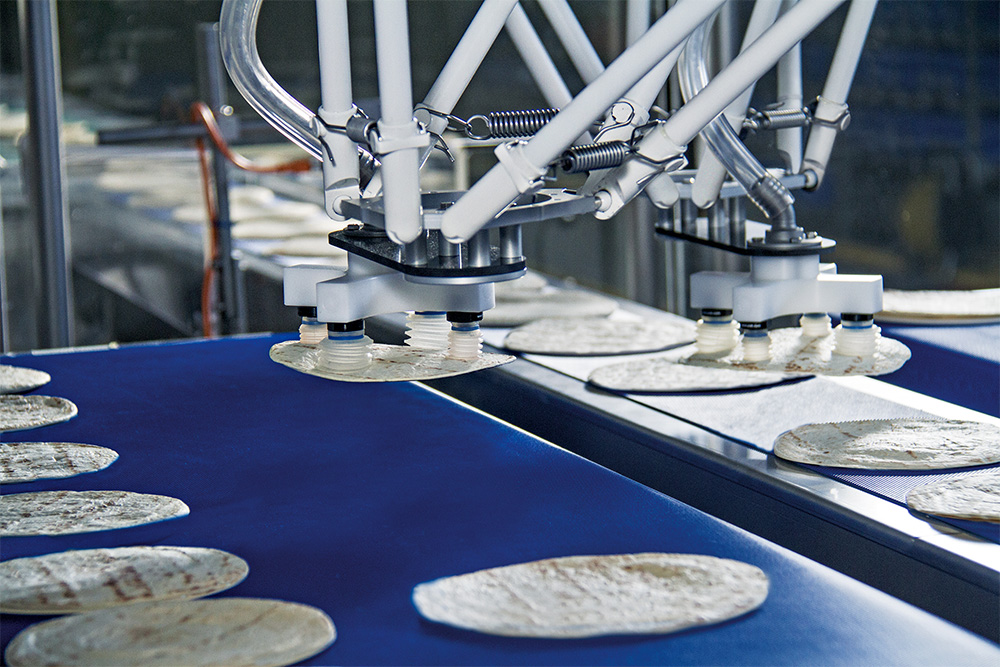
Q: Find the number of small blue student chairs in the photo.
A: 0